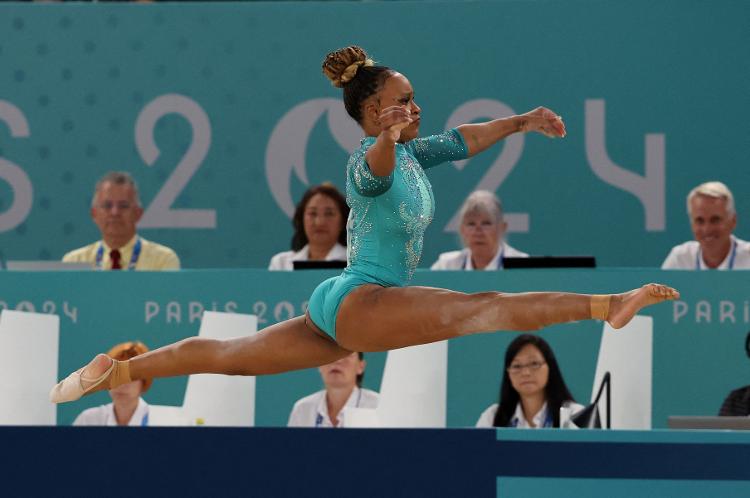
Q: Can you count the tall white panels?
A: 4